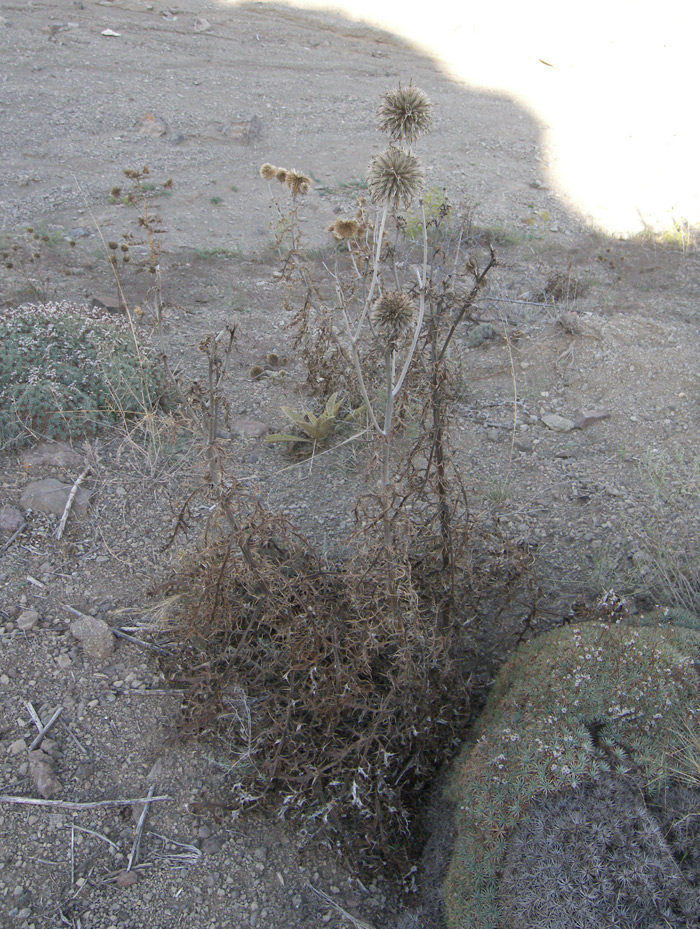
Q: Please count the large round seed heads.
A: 3